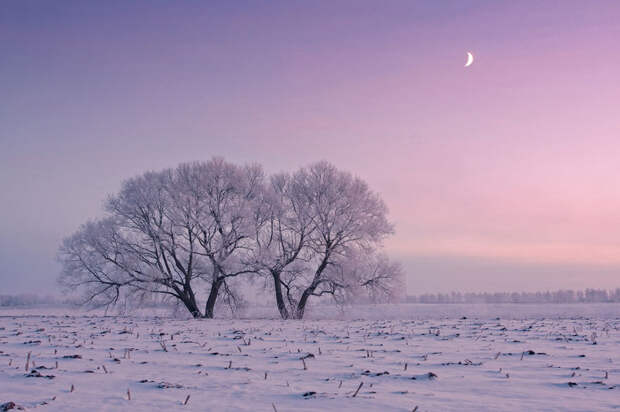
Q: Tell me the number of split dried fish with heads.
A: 0